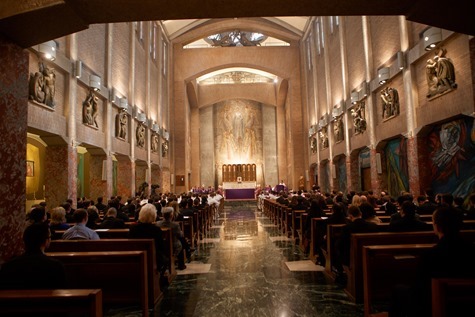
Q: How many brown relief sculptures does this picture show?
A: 12